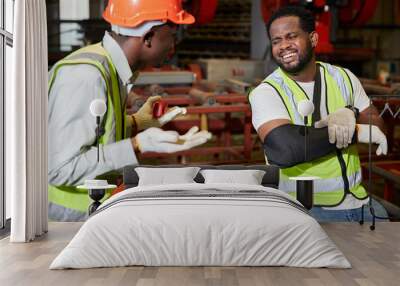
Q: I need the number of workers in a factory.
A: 2